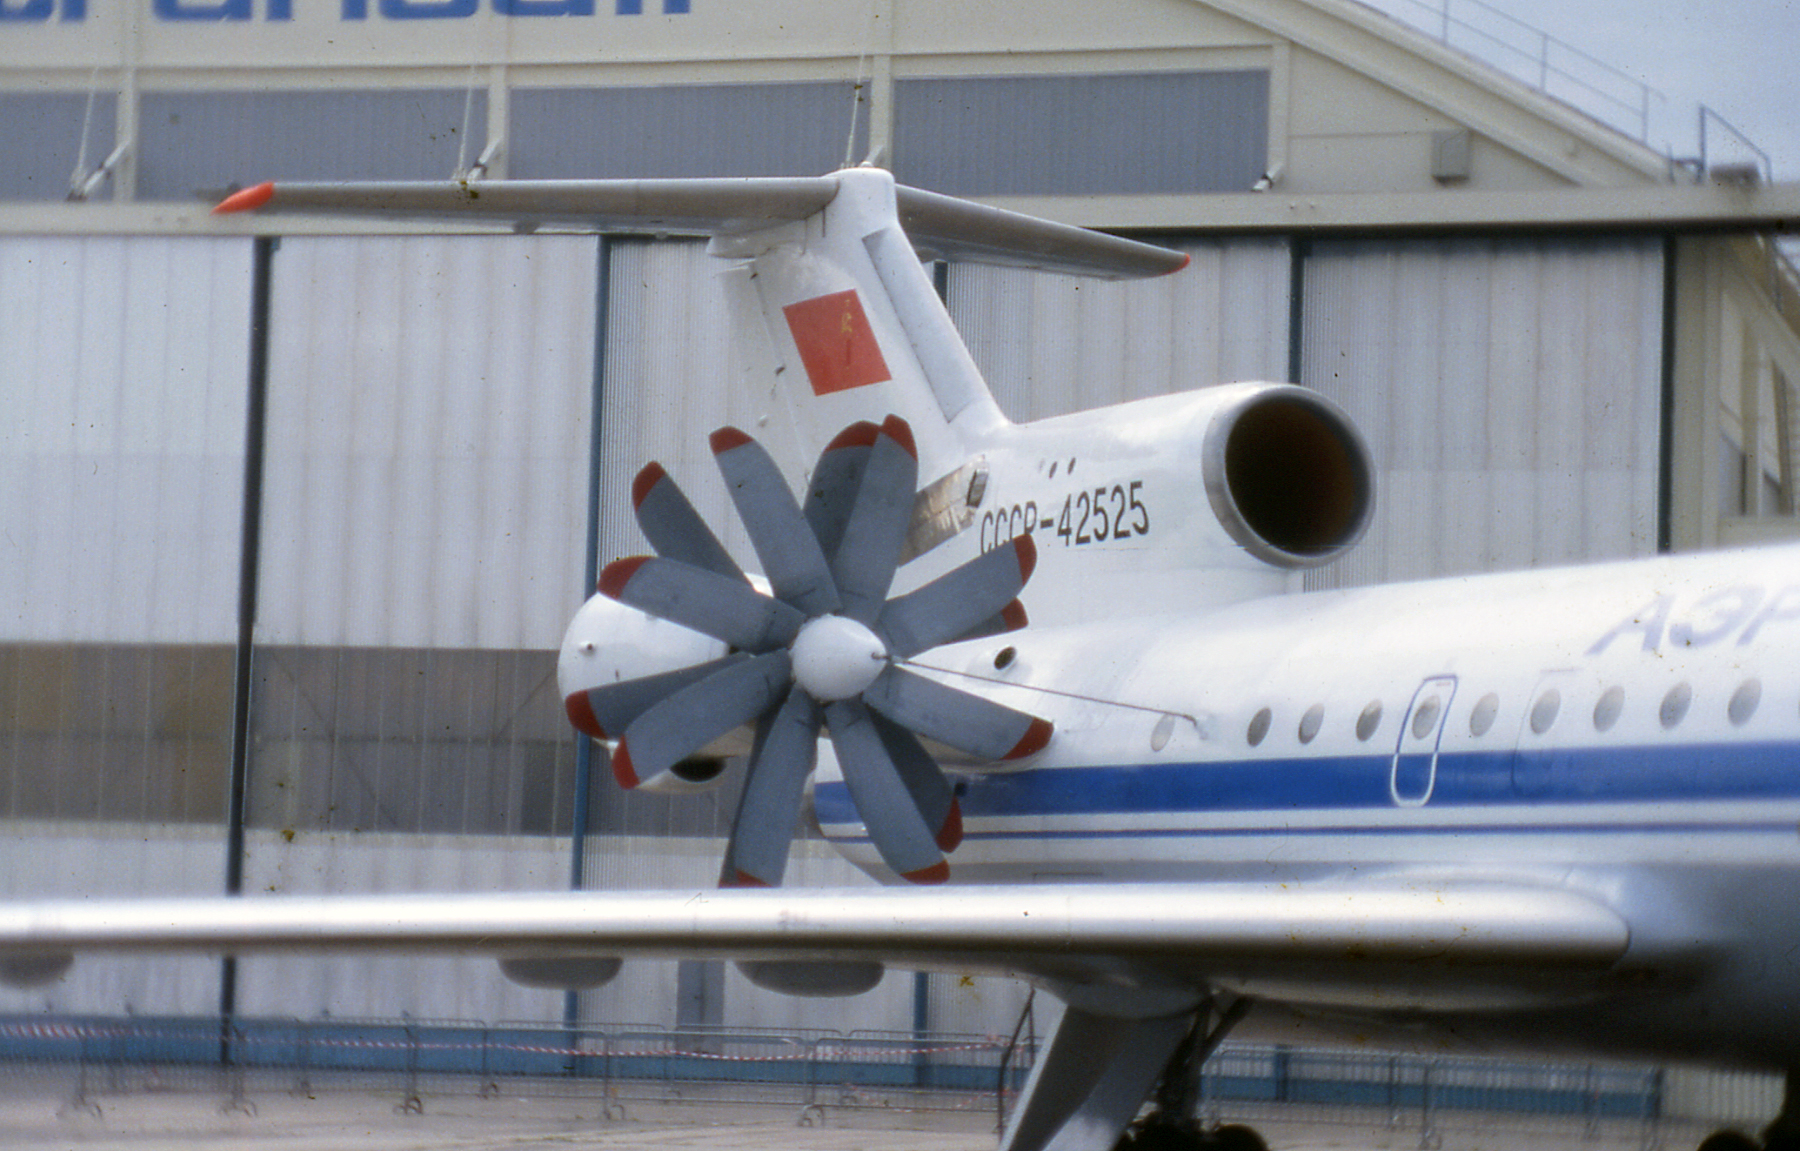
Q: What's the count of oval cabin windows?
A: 10